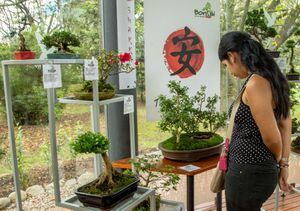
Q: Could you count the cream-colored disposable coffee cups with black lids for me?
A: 0